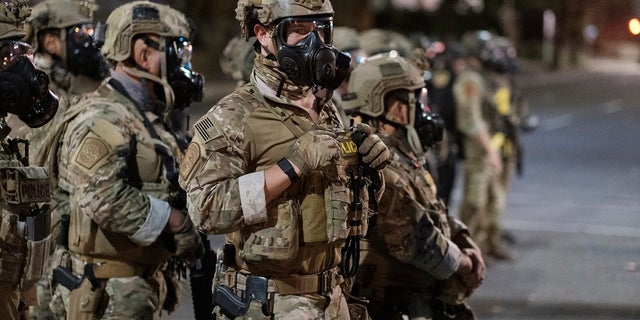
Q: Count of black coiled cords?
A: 1